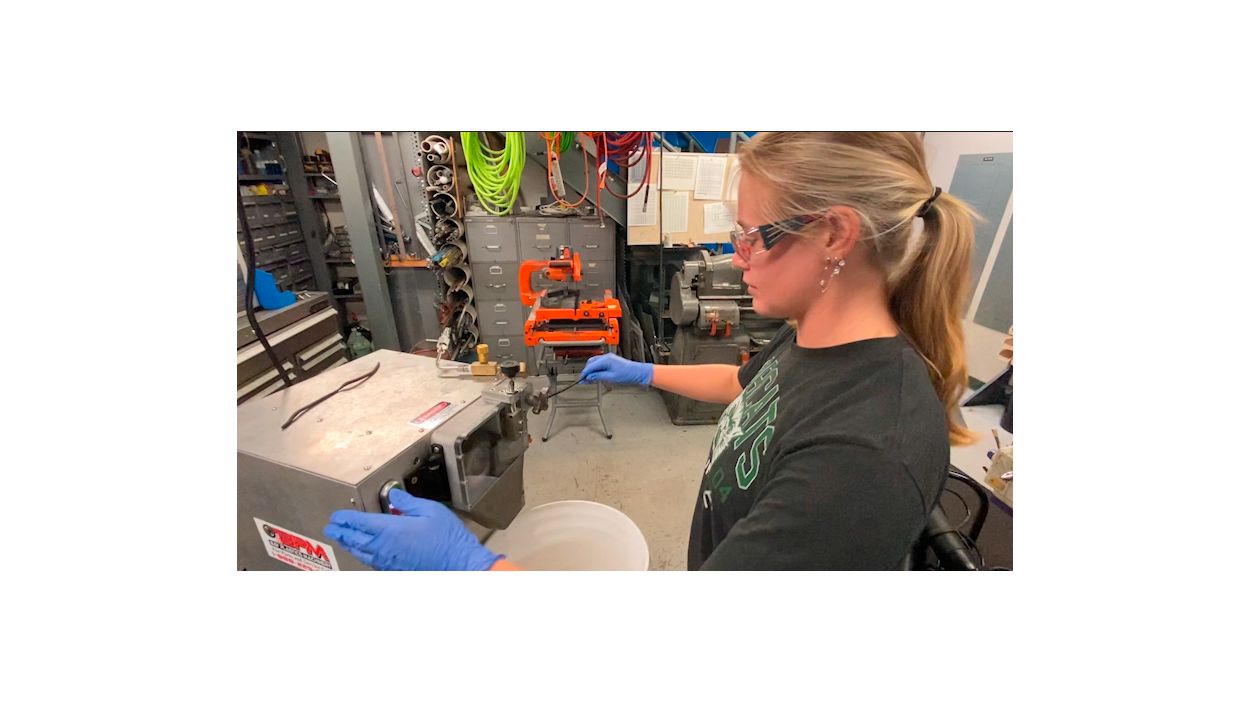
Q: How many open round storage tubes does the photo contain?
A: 9